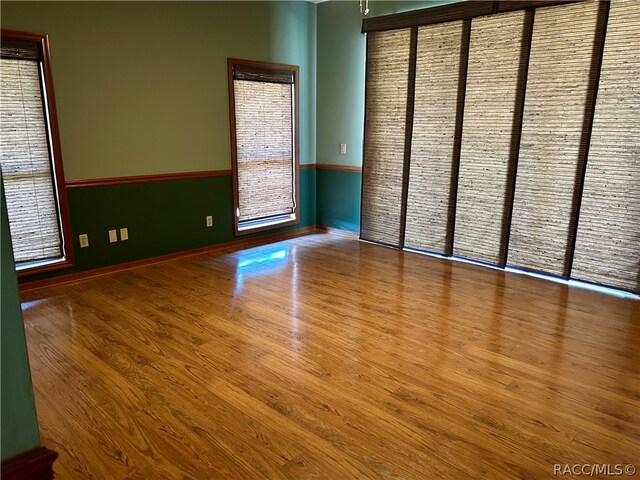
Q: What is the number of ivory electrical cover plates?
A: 5